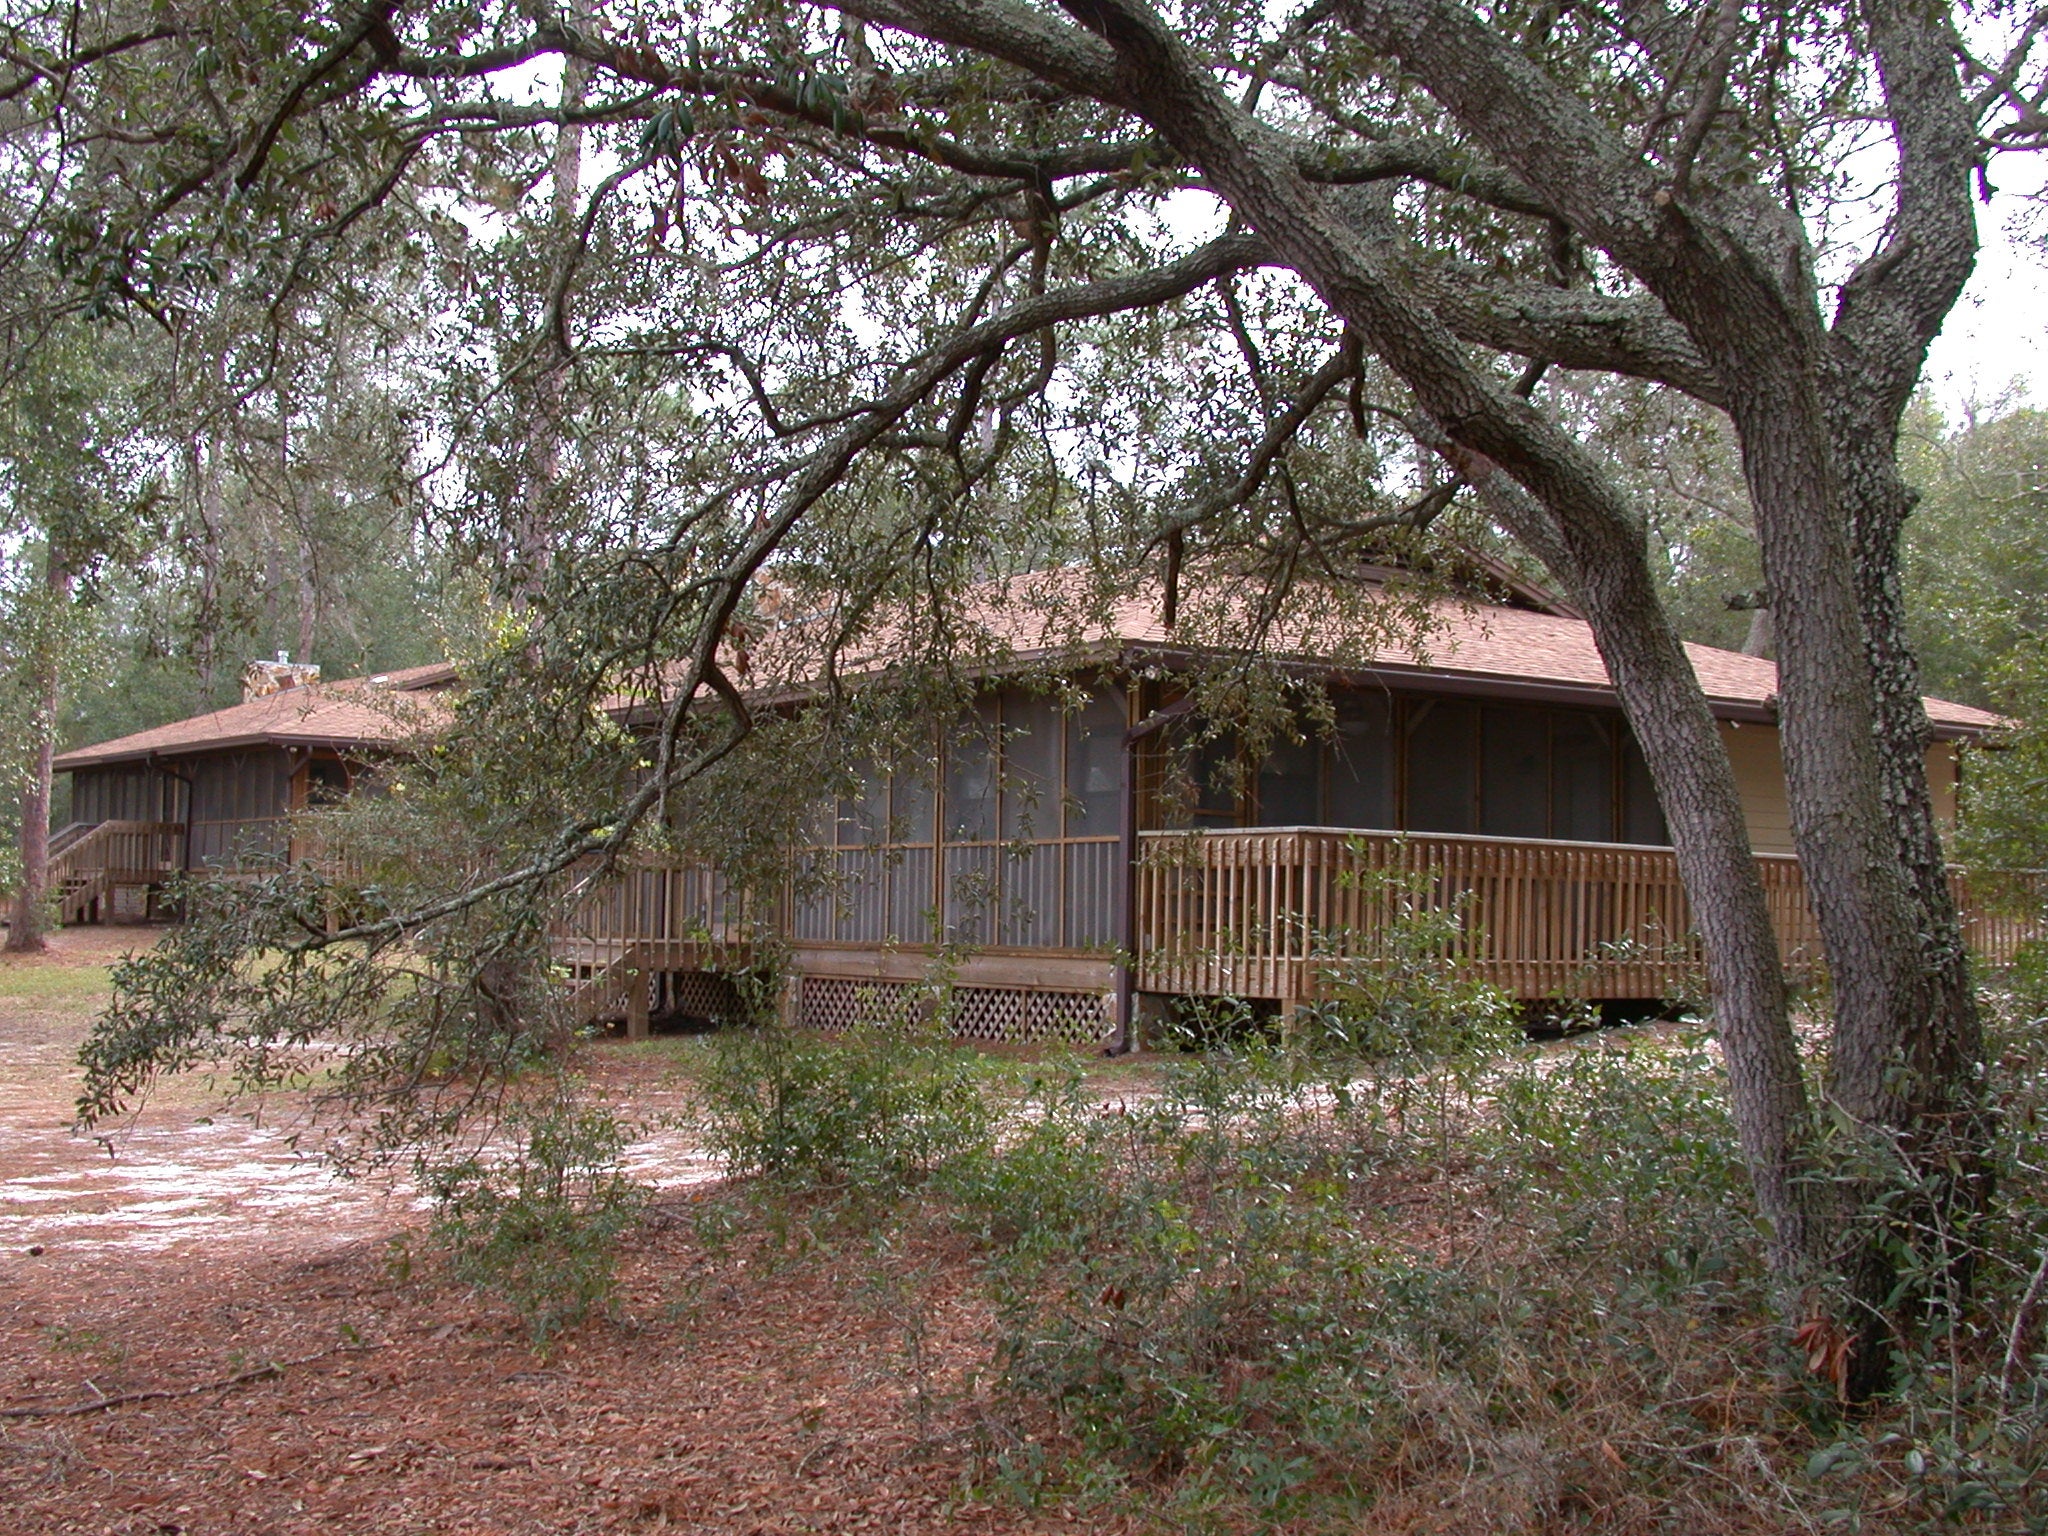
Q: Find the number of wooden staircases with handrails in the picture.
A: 2